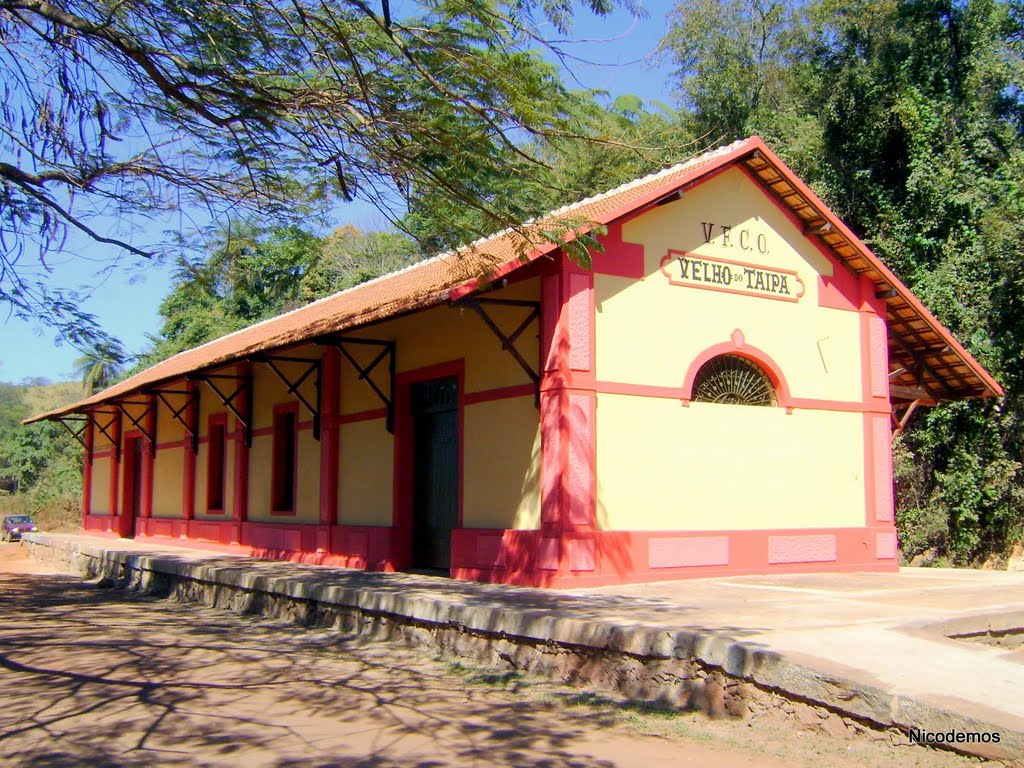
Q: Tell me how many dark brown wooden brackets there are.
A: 8